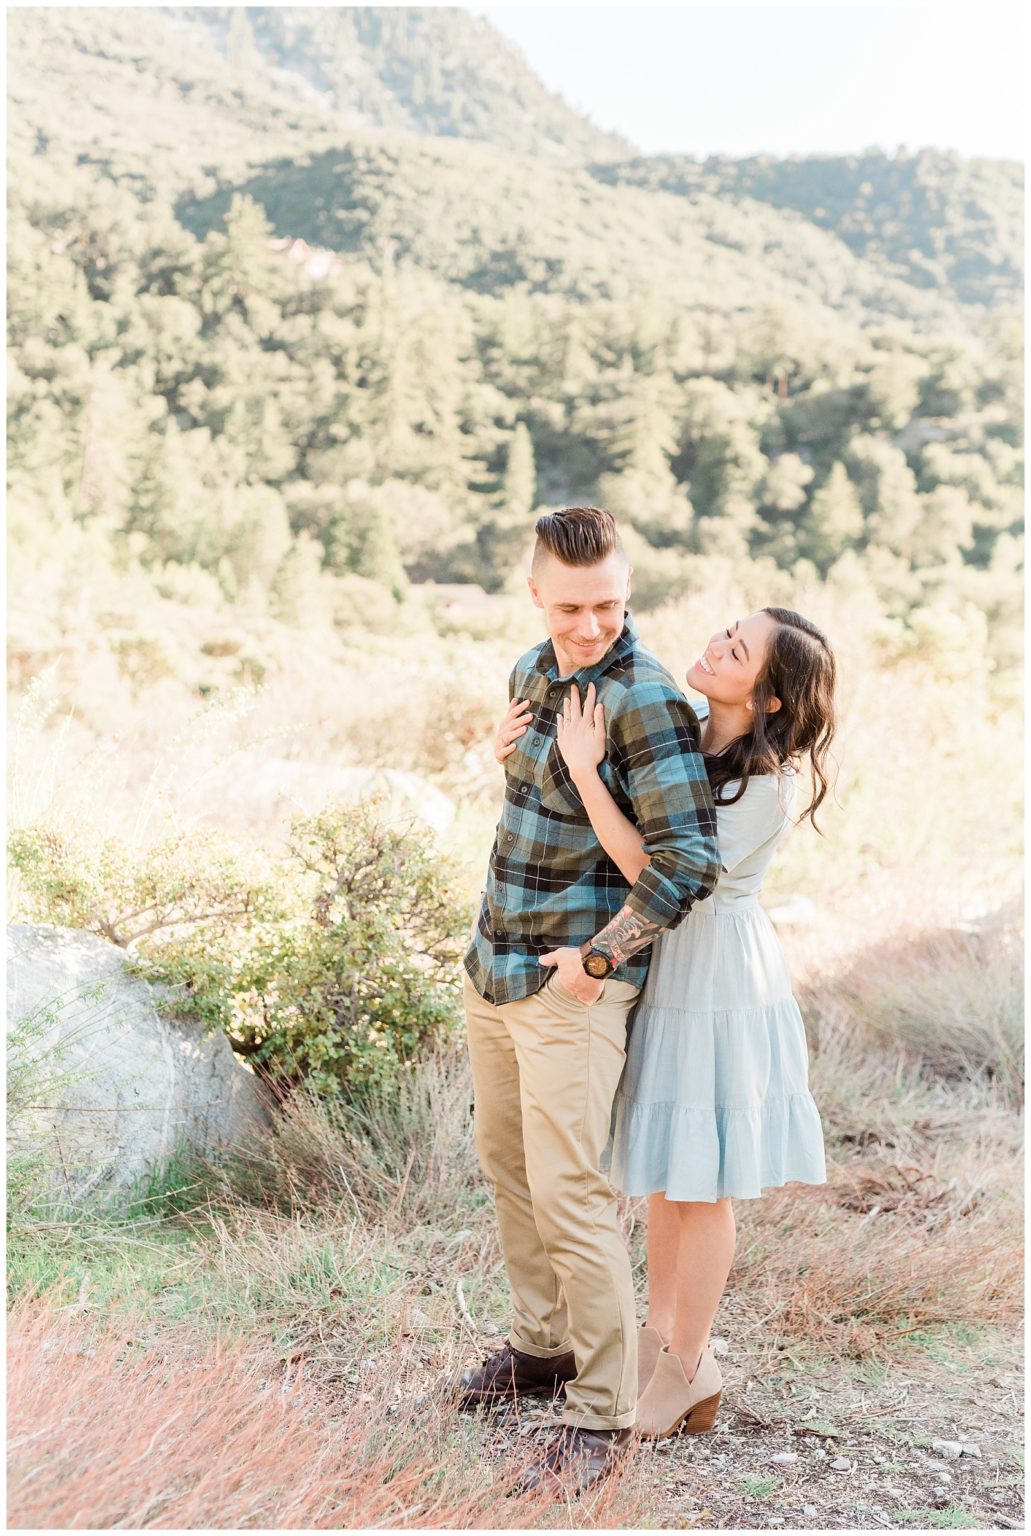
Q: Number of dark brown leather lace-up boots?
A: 2